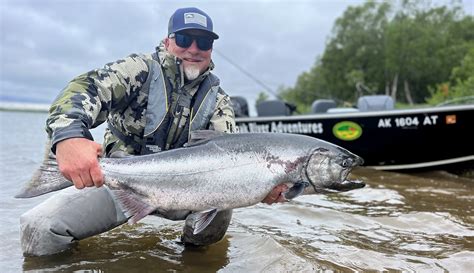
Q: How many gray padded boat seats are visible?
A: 3